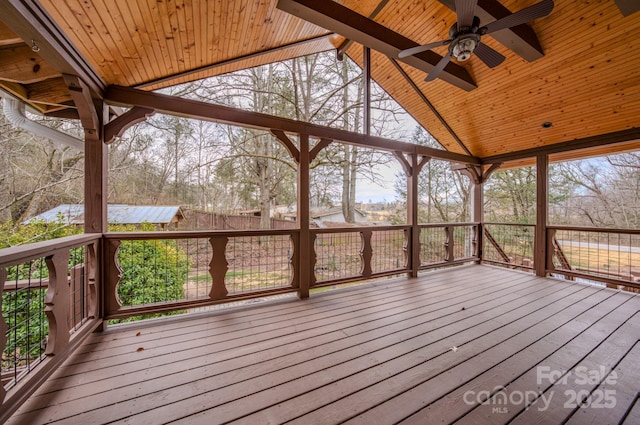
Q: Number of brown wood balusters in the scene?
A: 13